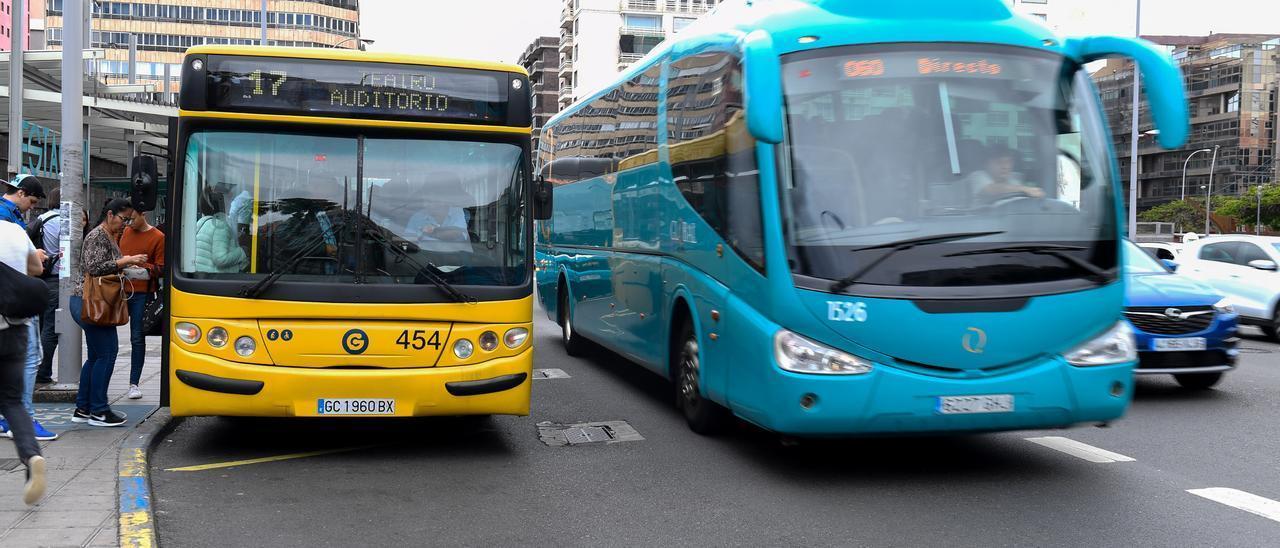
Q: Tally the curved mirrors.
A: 2